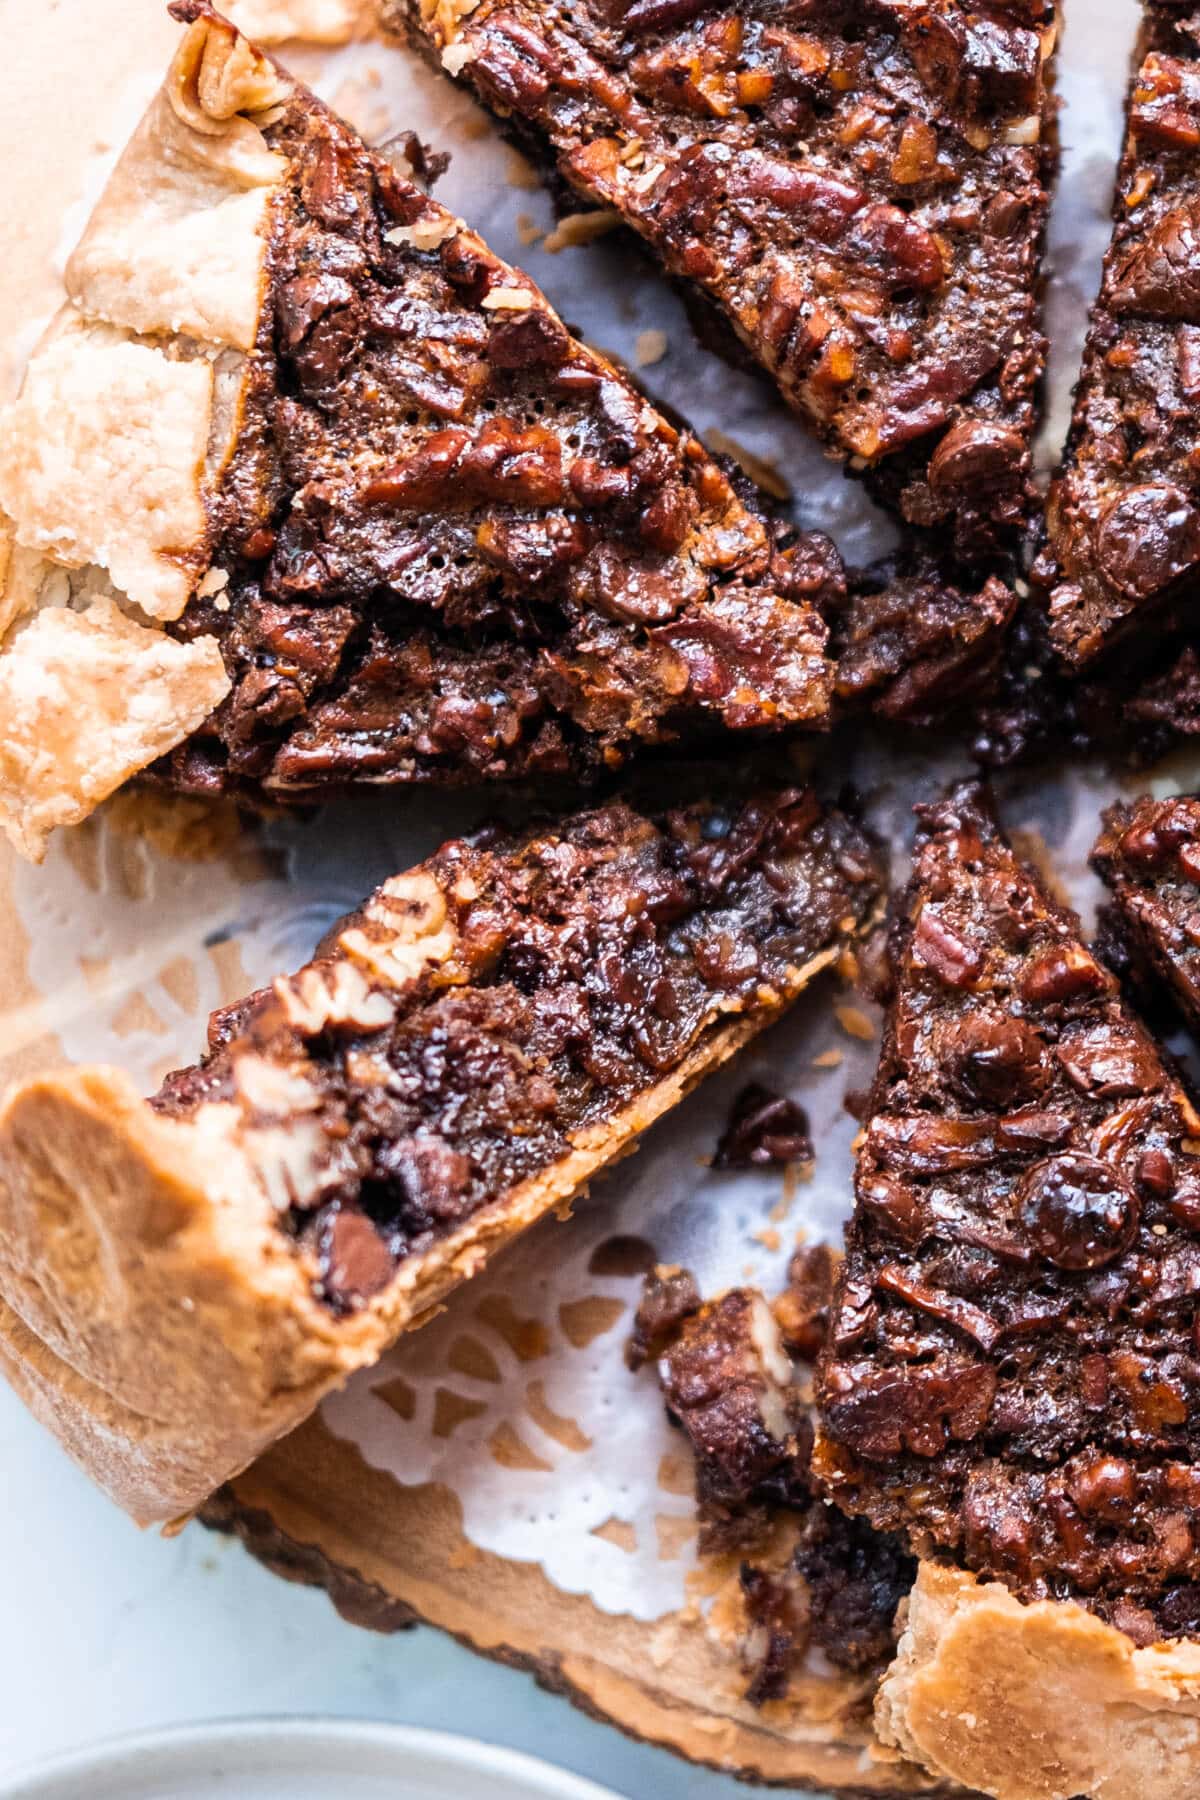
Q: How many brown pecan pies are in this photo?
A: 6